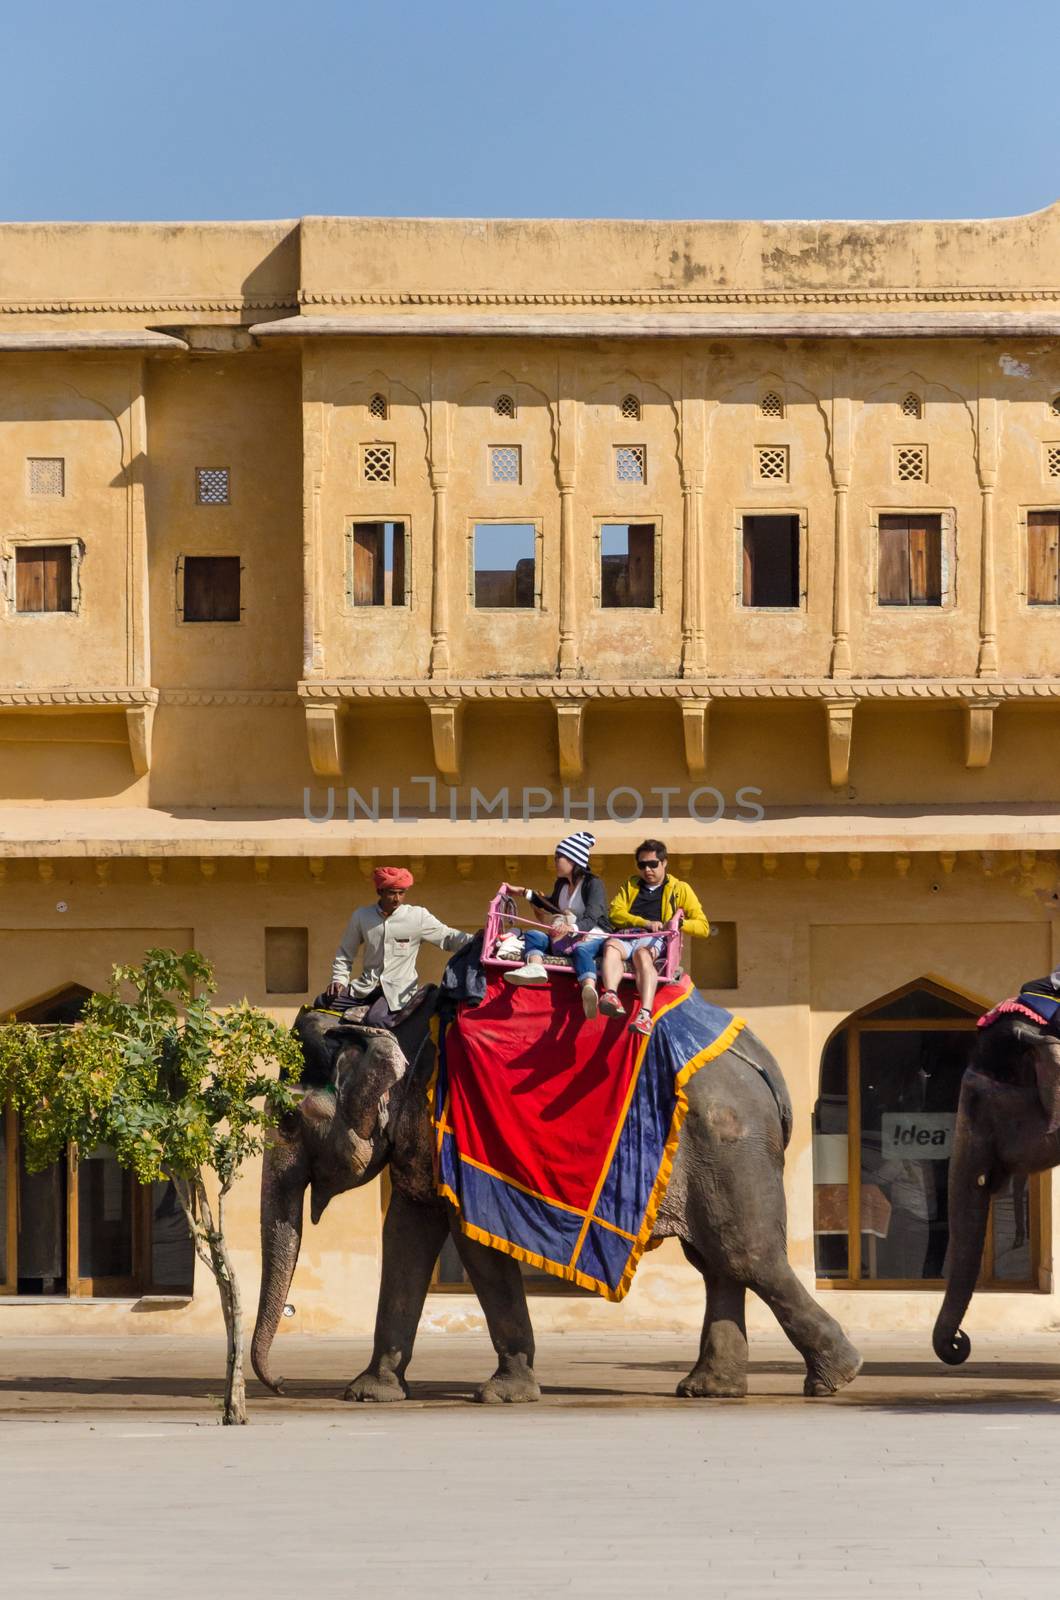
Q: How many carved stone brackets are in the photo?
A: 7